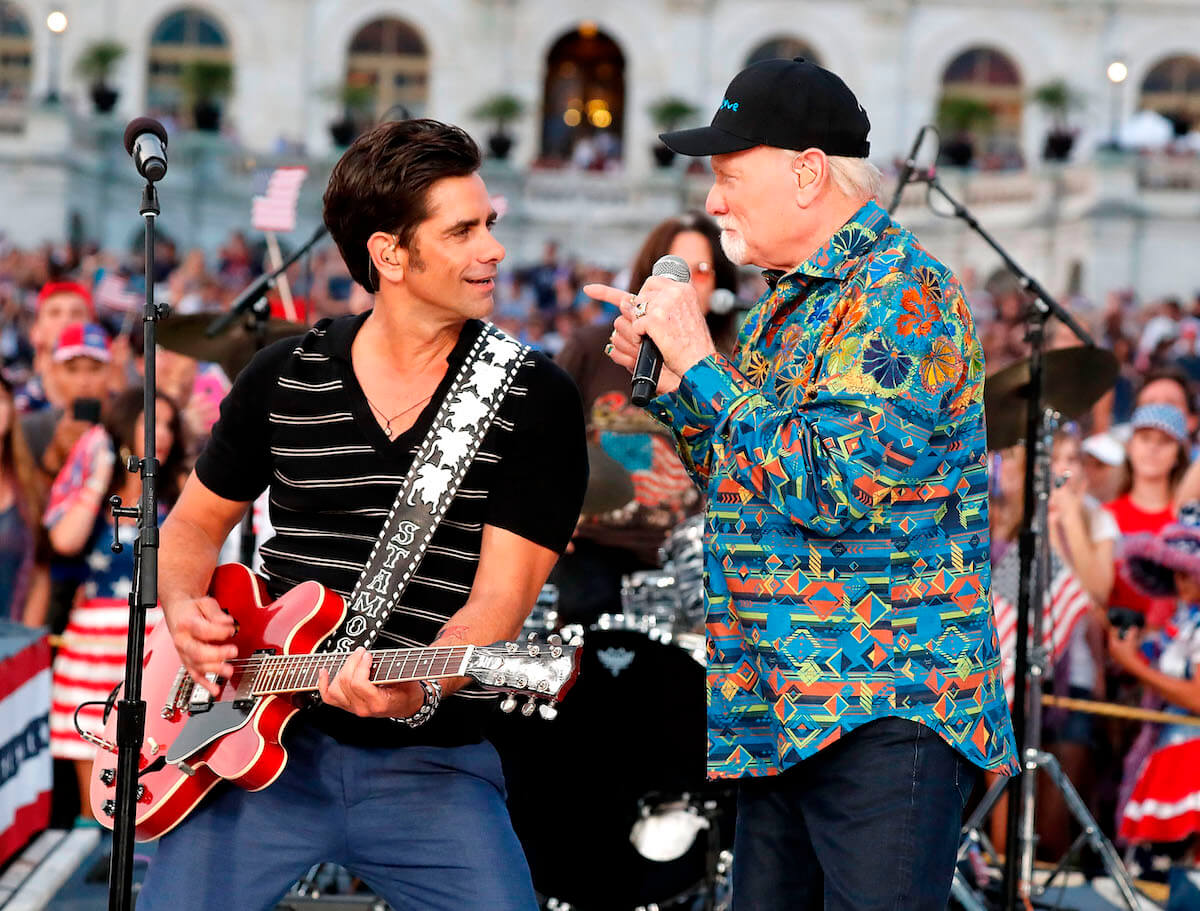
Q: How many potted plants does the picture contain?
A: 7